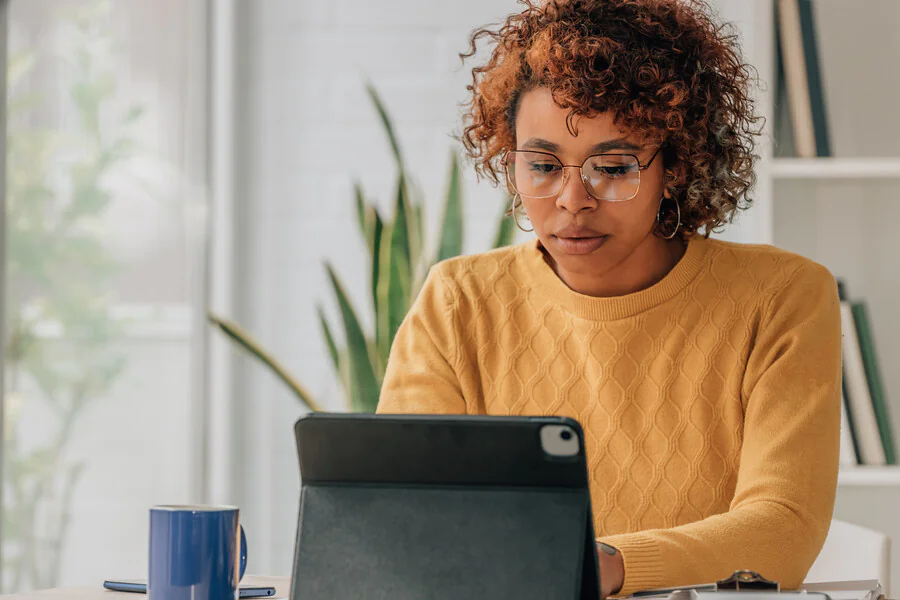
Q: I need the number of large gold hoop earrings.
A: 2